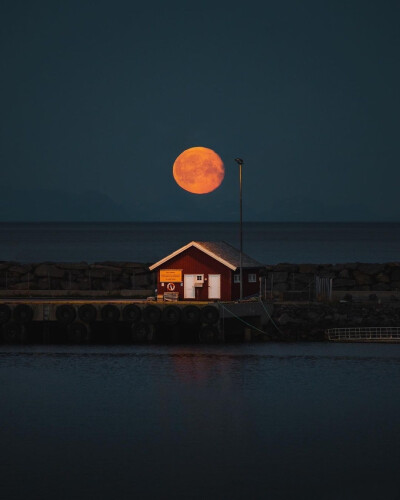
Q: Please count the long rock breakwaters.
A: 1